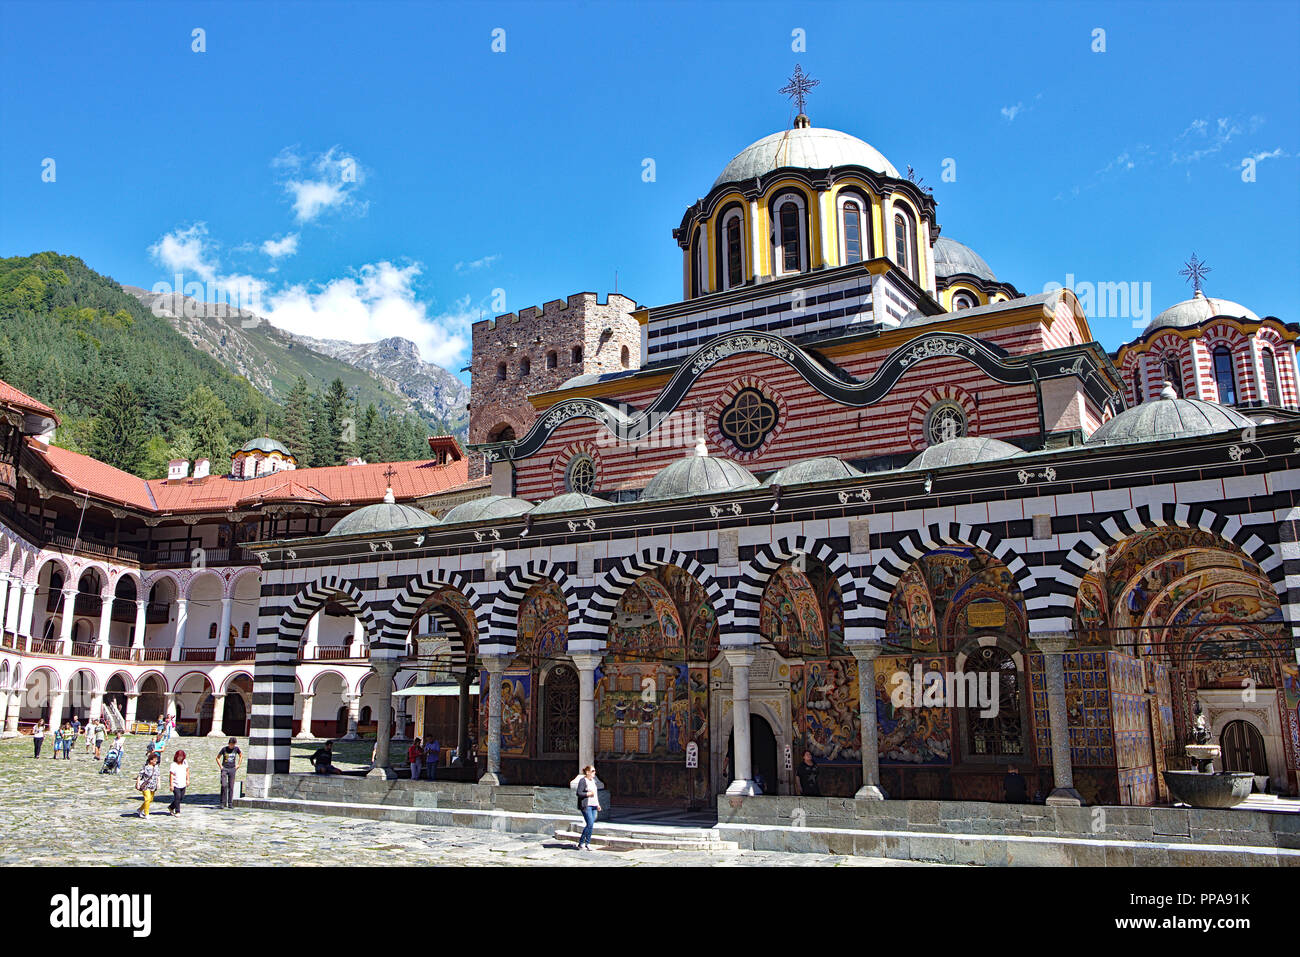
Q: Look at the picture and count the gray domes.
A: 11